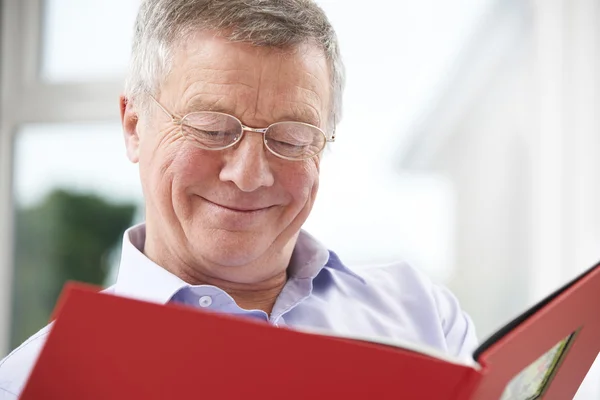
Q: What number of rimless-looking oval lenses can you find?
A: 2